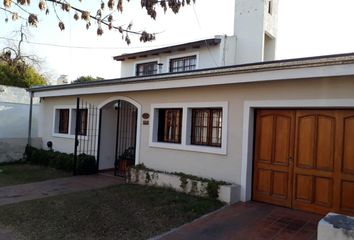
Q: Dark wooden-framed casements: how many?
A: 6